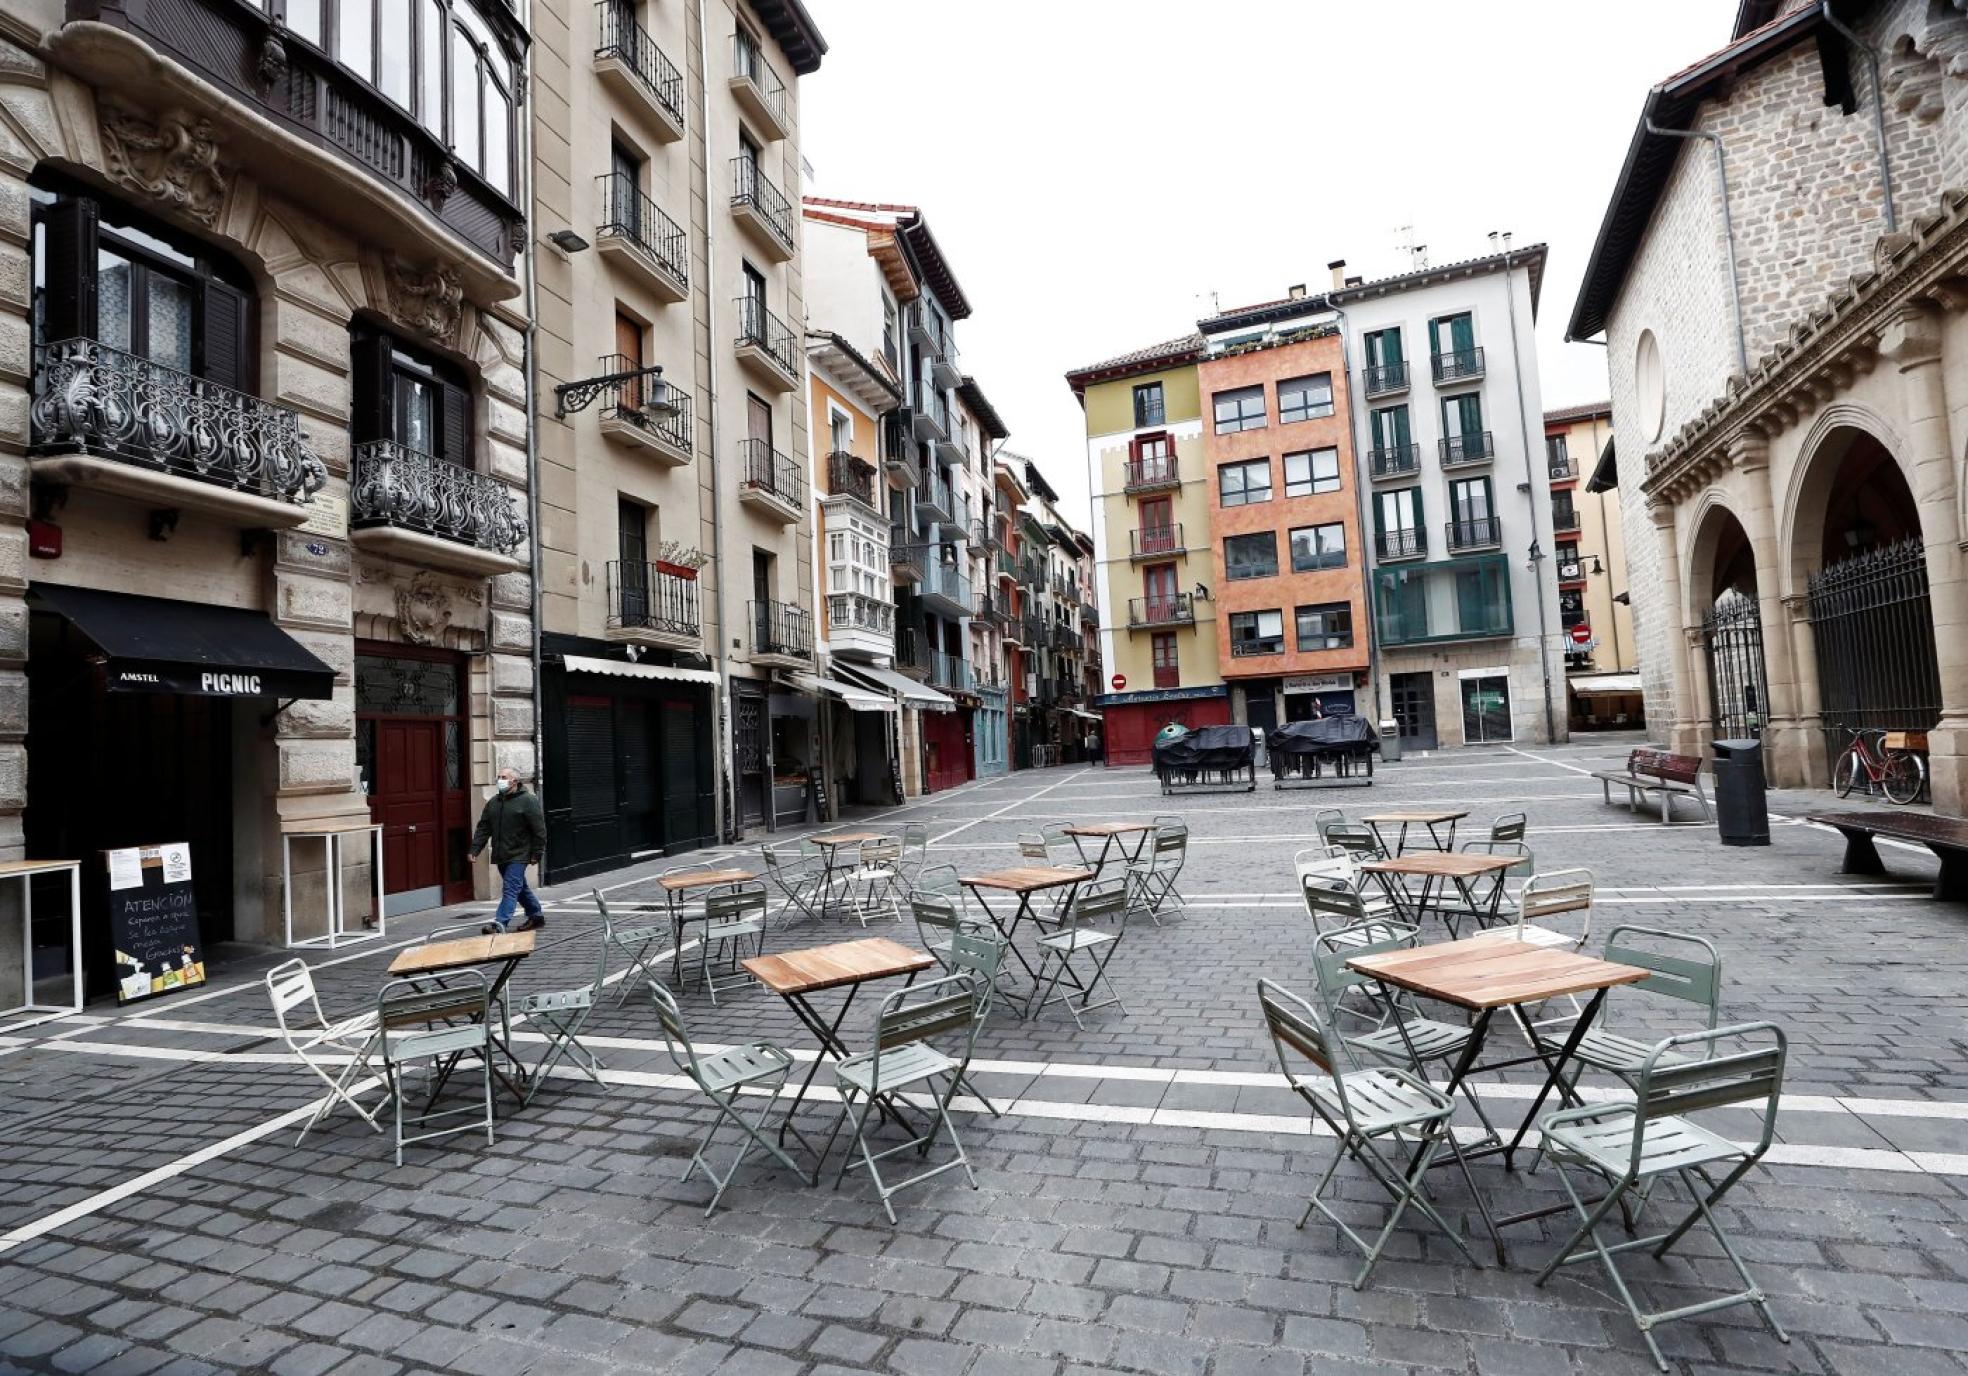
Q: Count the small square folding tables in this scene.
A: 9